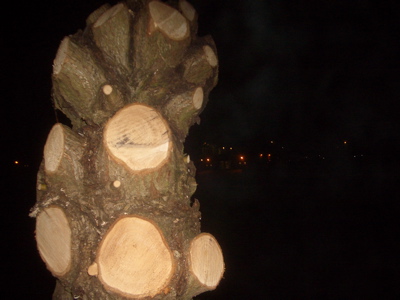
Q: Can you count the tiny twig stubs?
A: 3